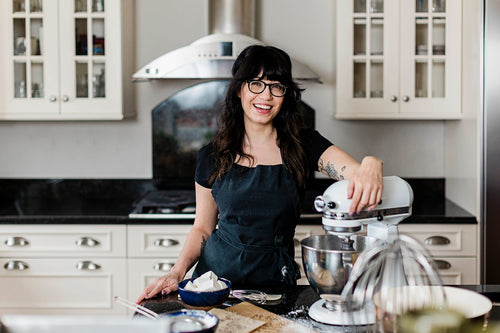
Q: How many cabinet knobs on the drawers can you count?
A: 8